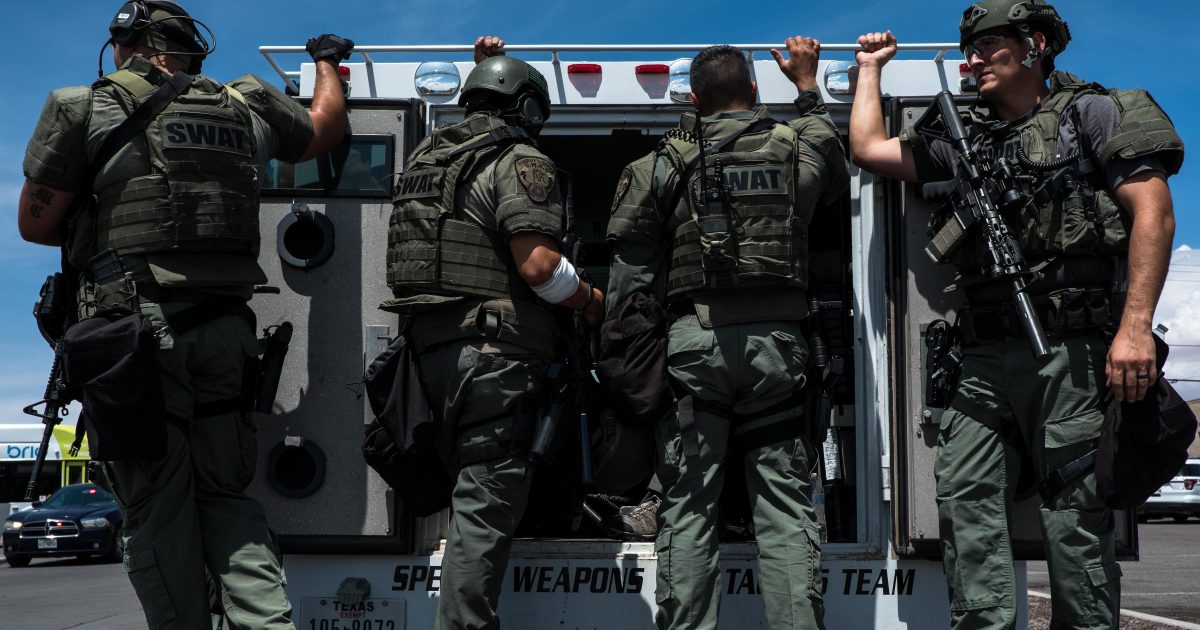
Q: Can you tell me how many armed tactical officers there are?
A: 4